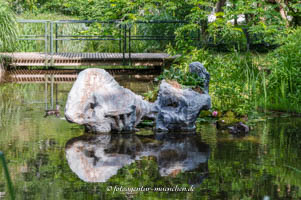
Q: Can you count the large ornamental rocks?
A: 2